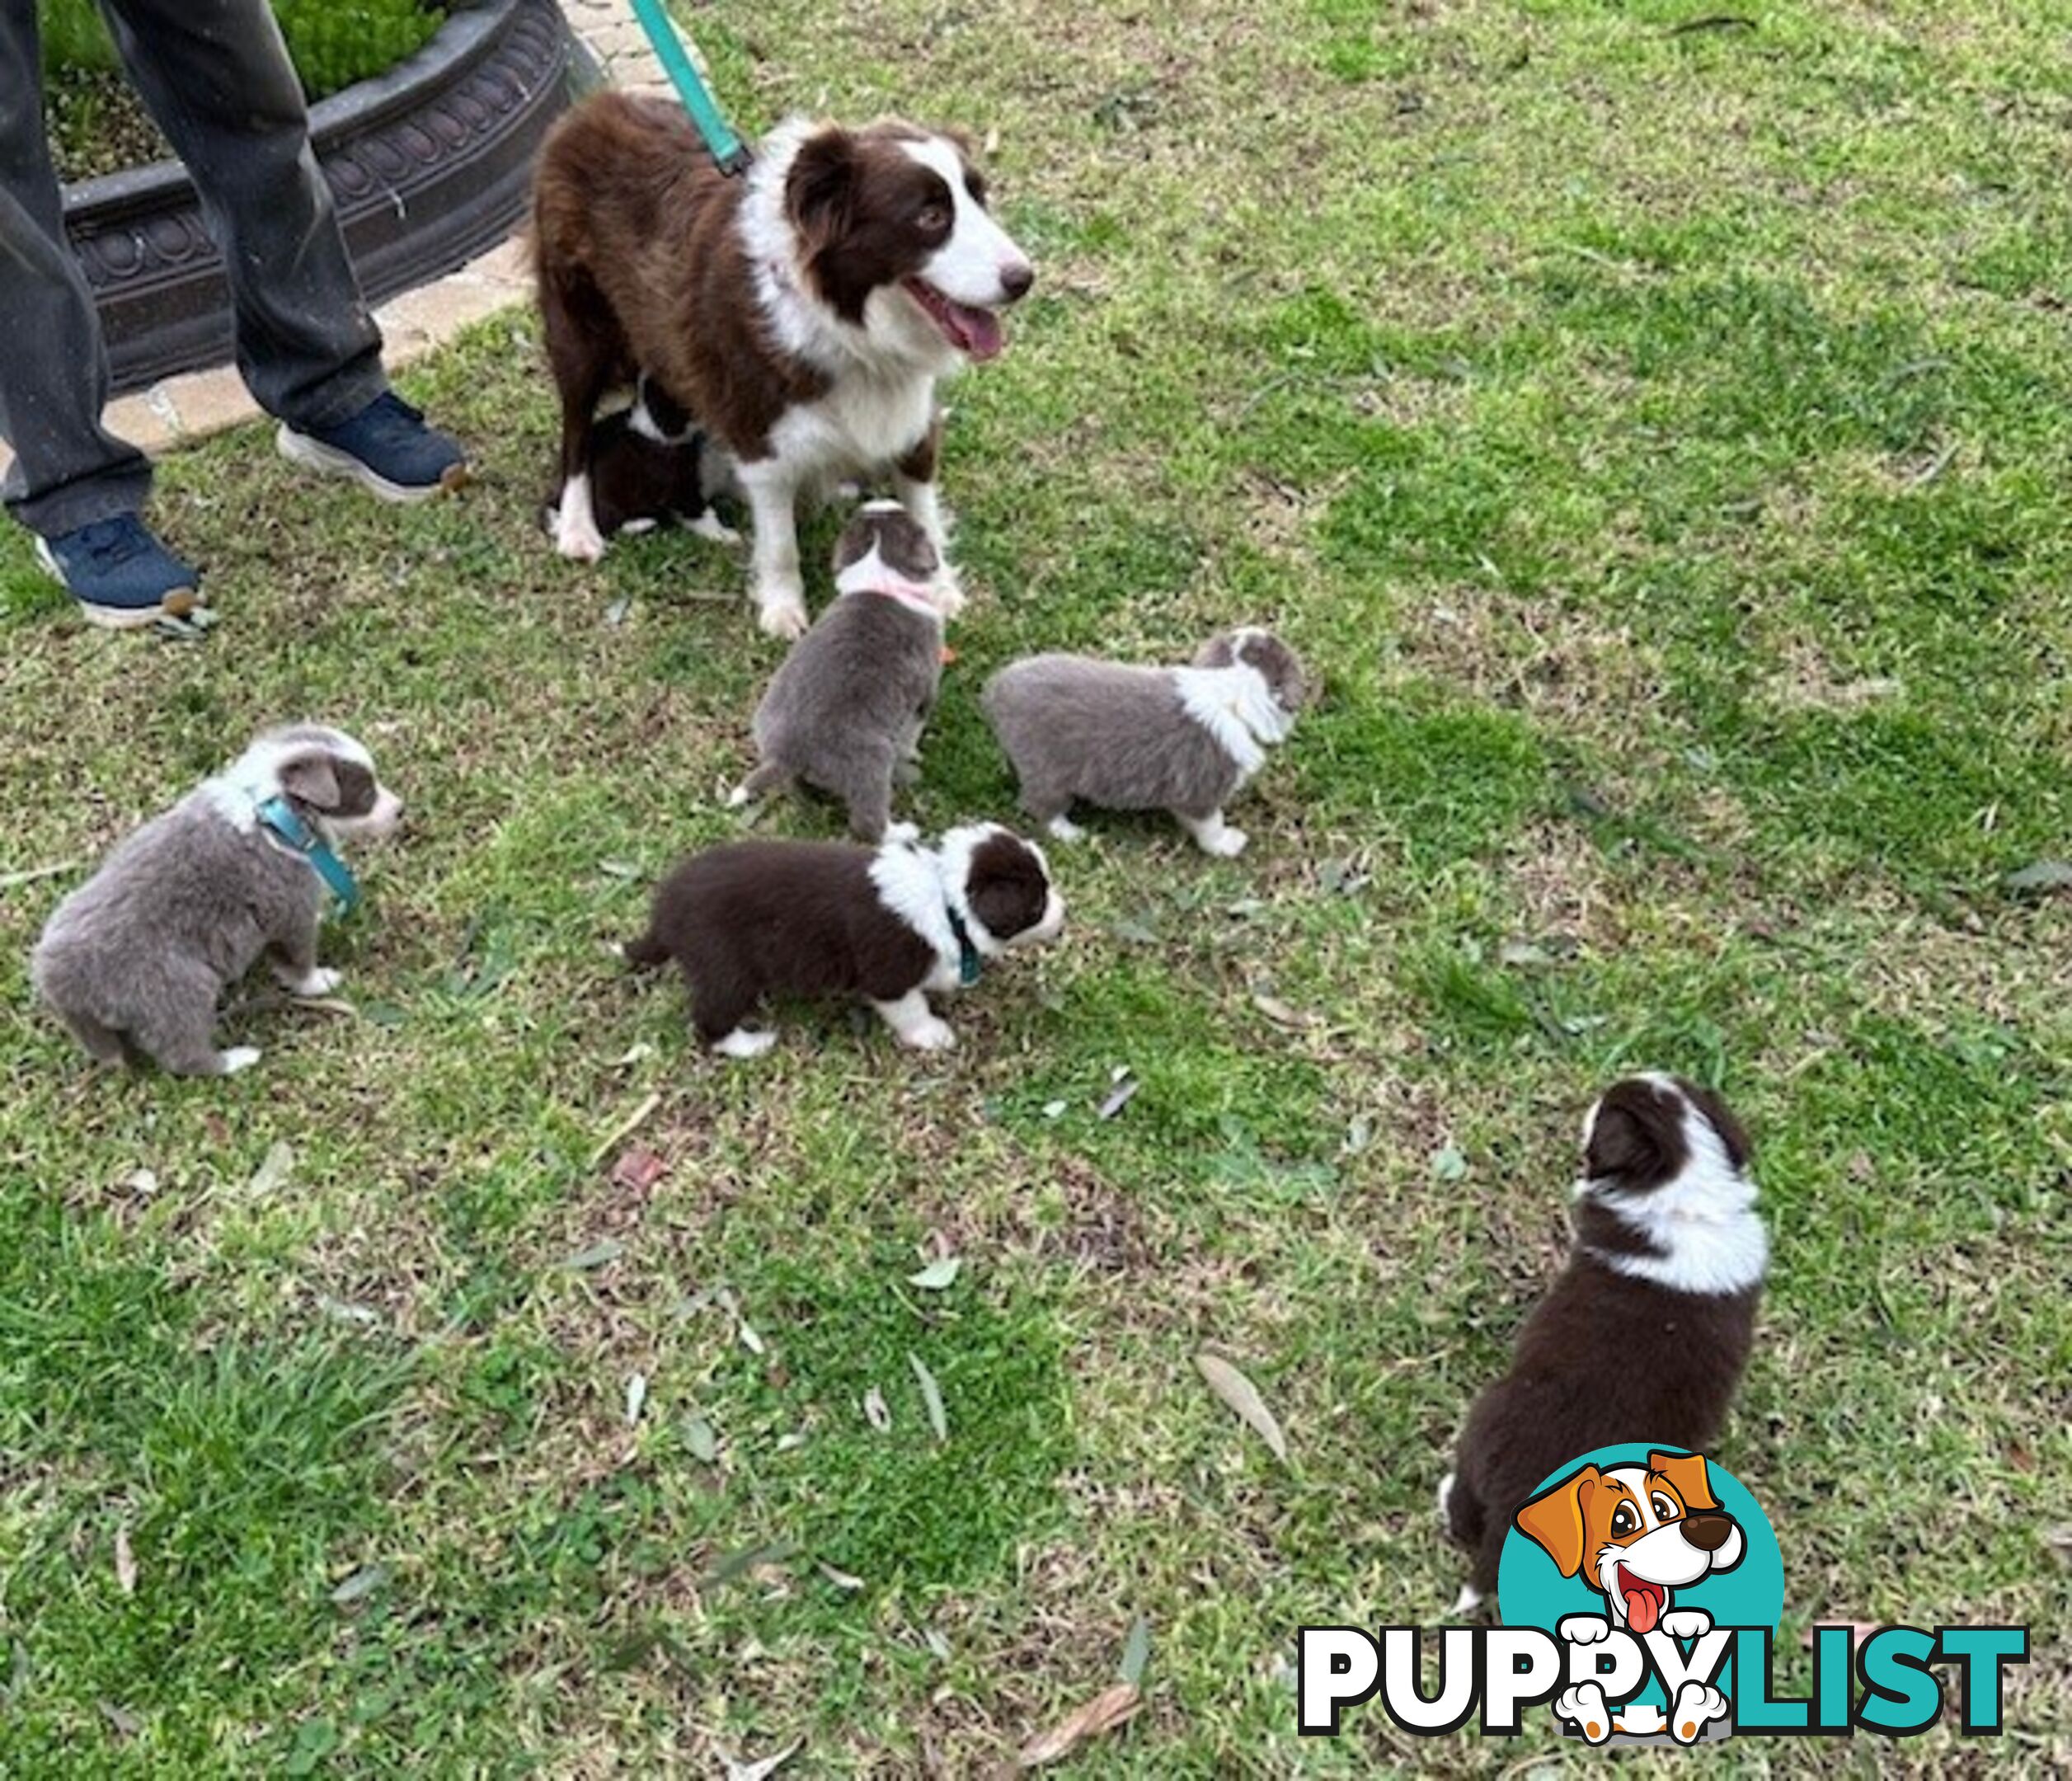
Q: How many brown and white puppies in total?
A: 3